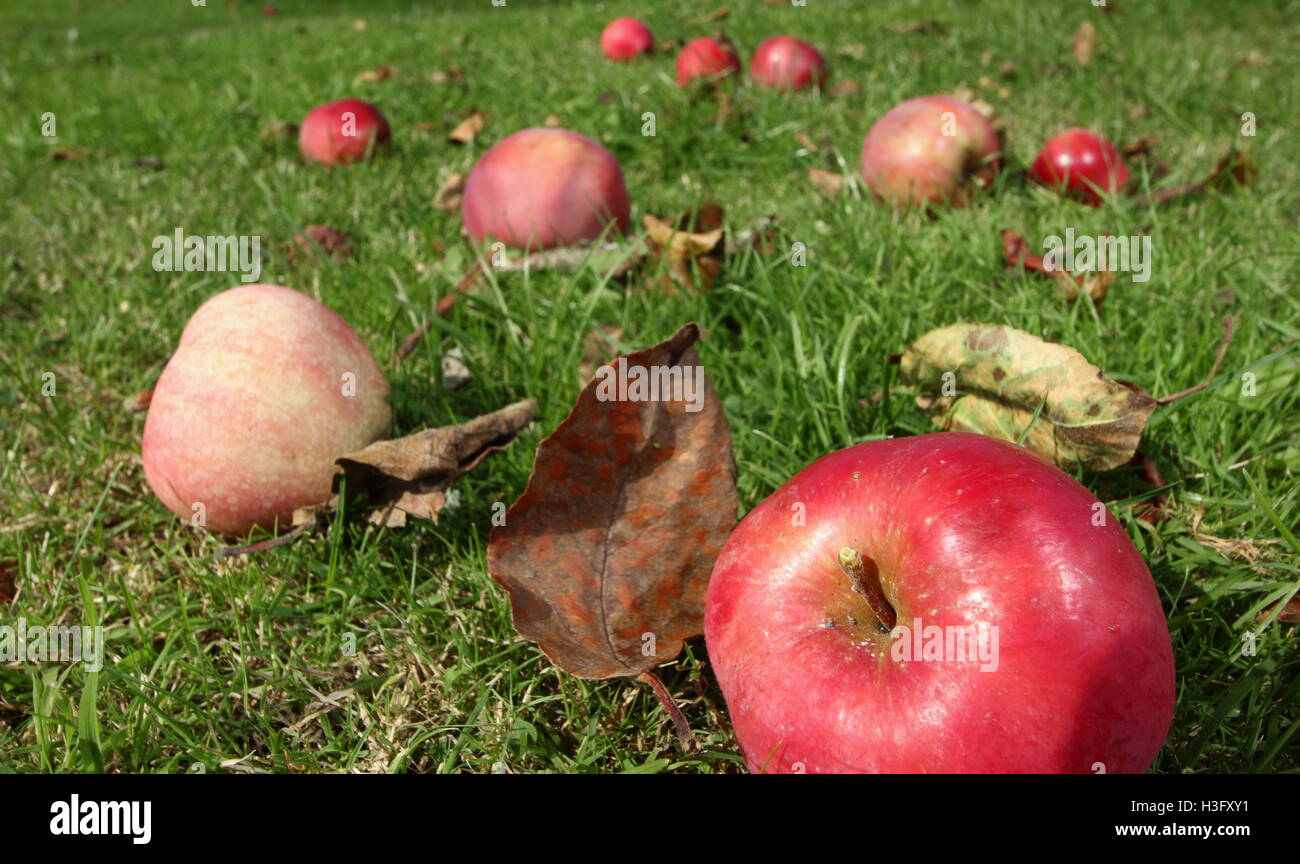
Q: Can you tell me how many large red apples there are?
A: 1